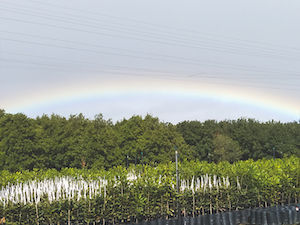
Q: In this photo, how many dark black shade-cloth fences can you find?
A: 1